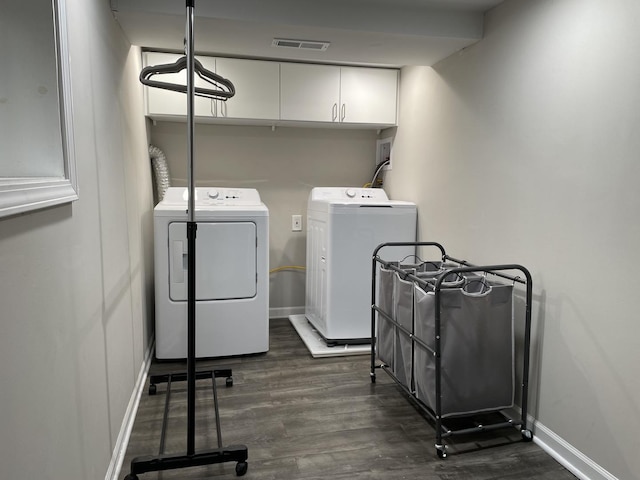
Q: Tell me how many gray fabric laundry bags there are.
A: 3